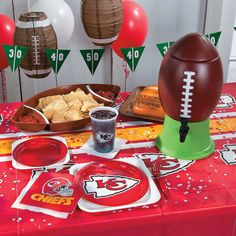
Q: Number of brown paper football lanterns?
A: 2